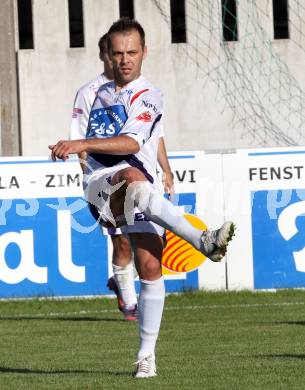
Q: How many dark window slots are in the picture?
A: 6